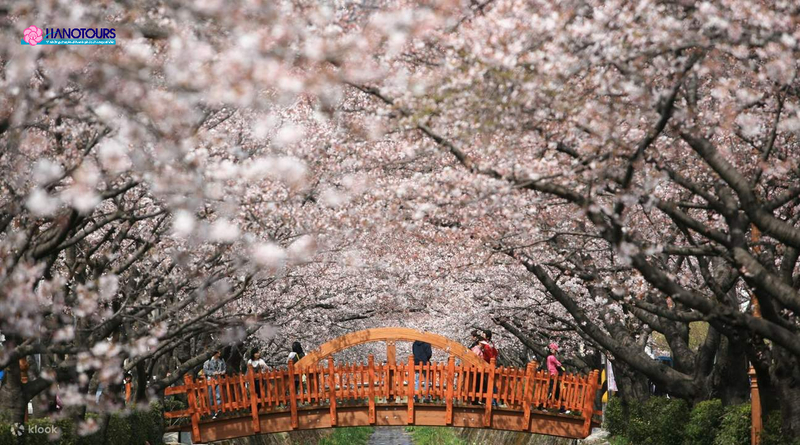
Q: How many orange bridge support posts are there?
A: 10